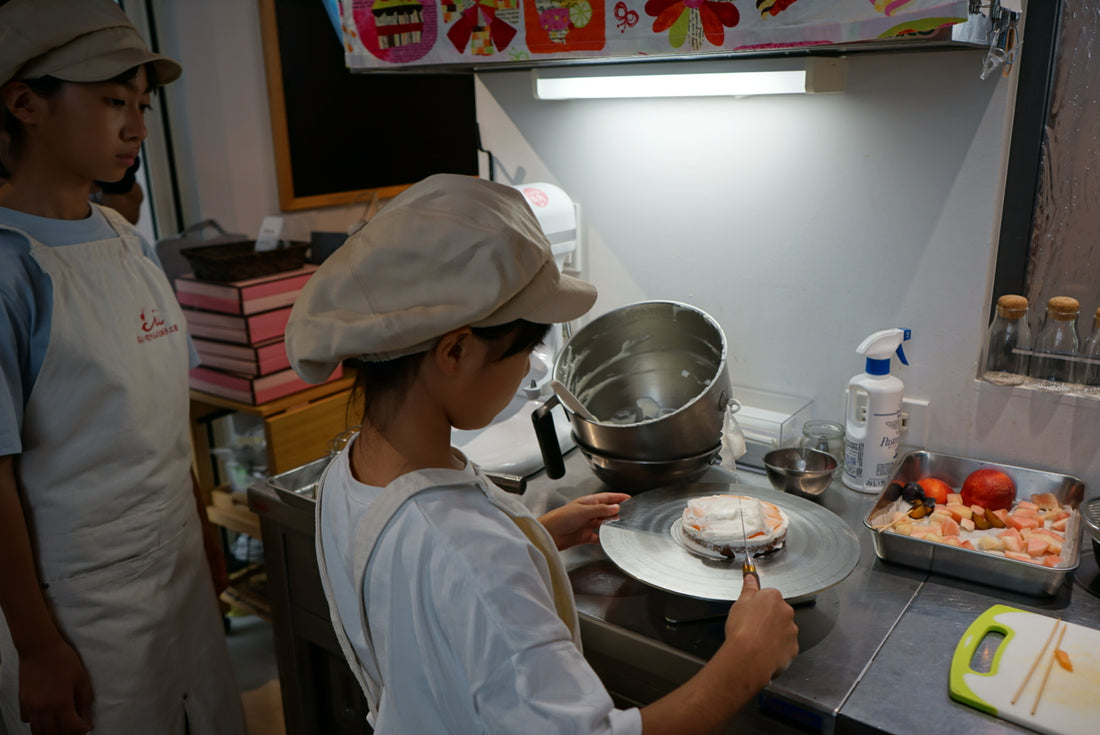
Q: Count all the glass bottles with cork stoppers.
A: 3